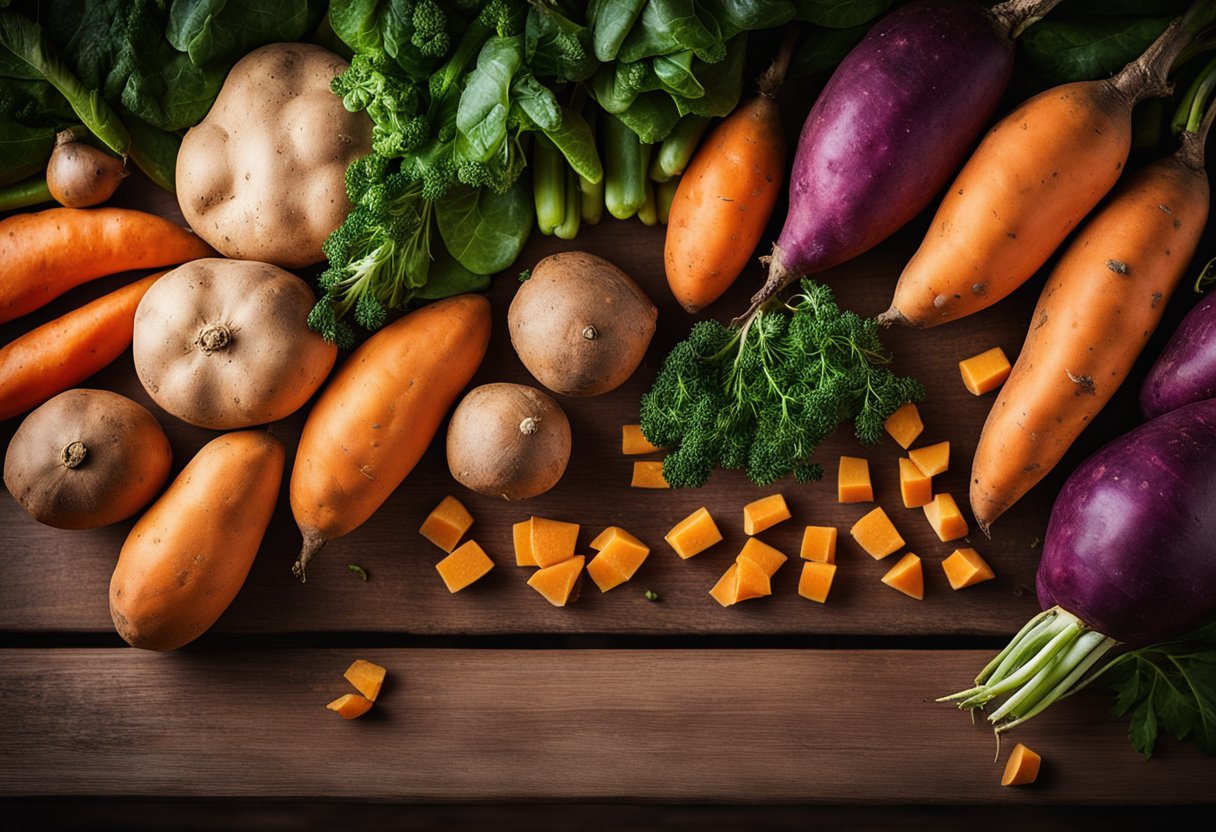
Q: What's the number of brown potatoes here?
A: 5